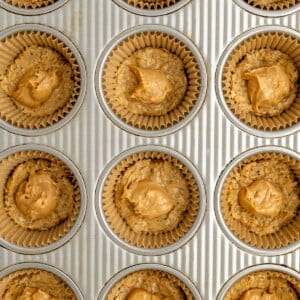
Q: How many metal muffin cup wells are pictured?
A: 12